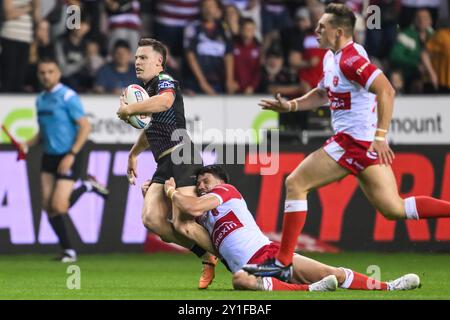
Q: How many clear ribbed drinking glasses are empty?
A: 0